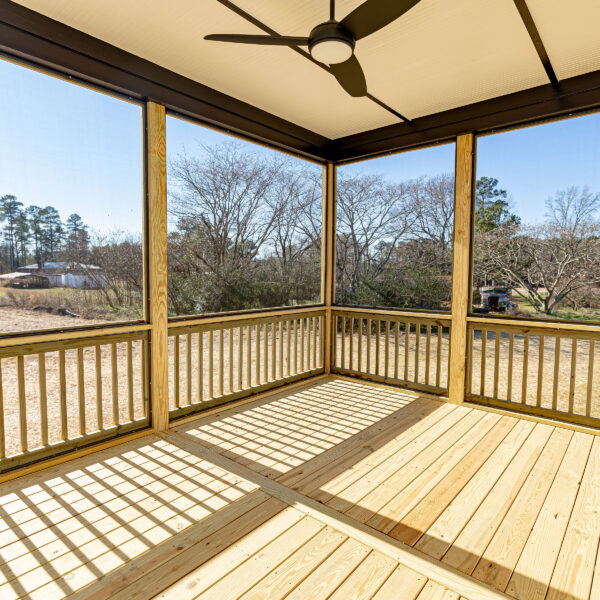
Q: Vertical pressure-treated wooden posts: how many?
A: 3